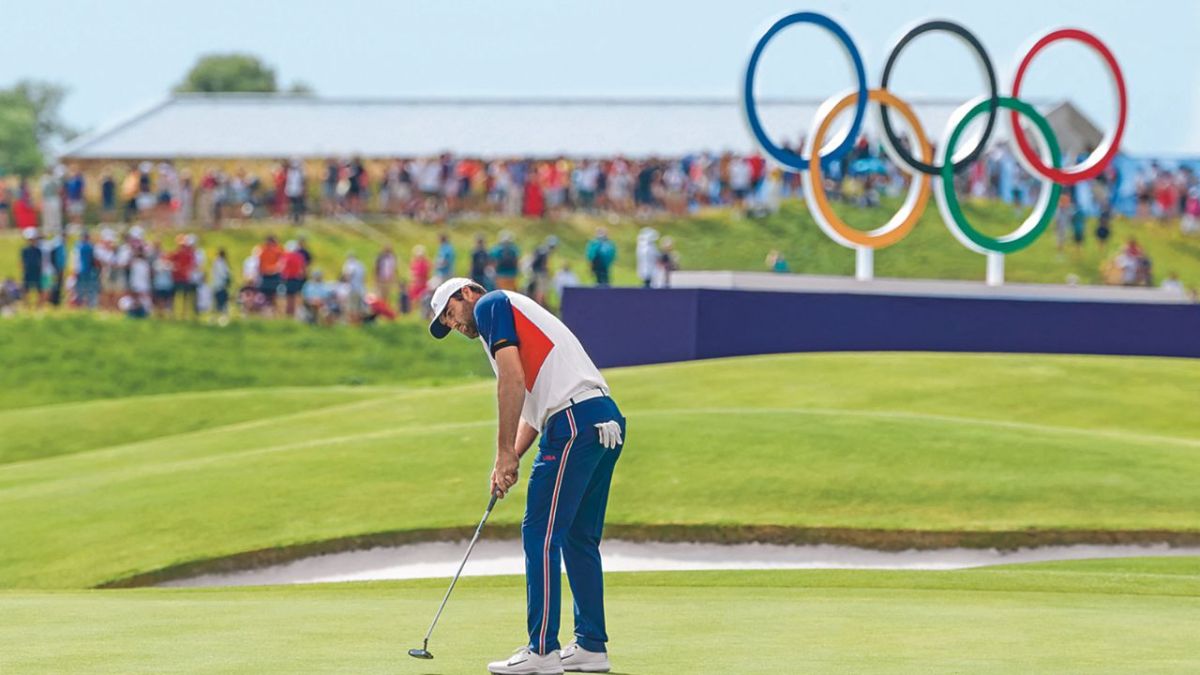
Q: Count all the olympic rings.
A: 5